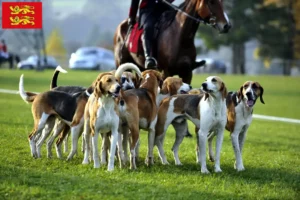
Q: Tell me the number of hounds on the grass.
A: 8